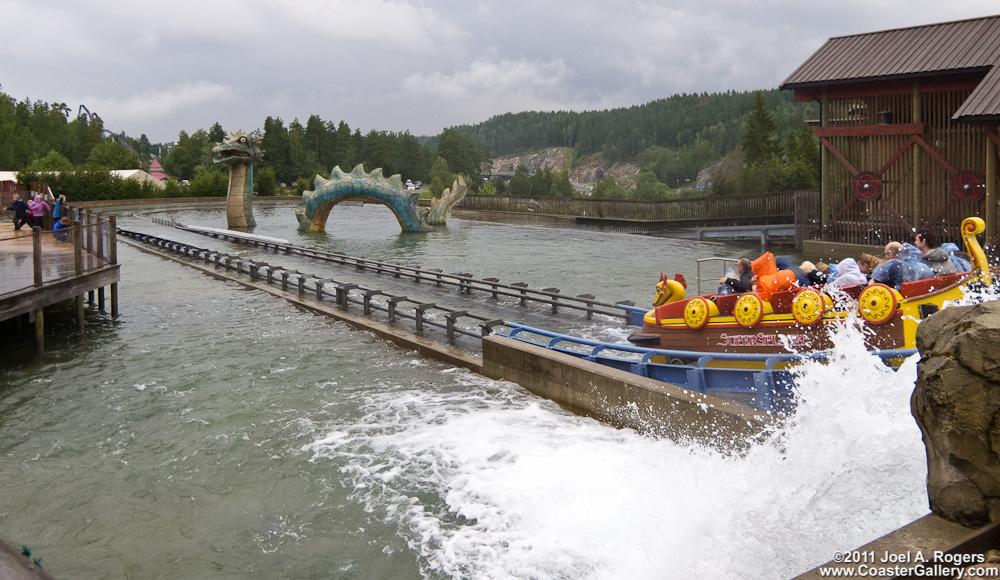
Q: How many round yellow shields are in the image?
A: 4